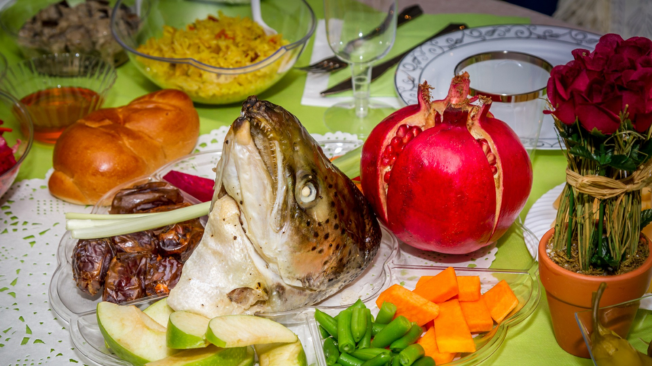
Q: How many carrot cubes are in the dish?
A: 7